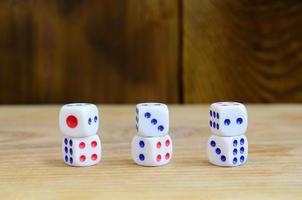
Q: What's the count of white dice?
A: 6